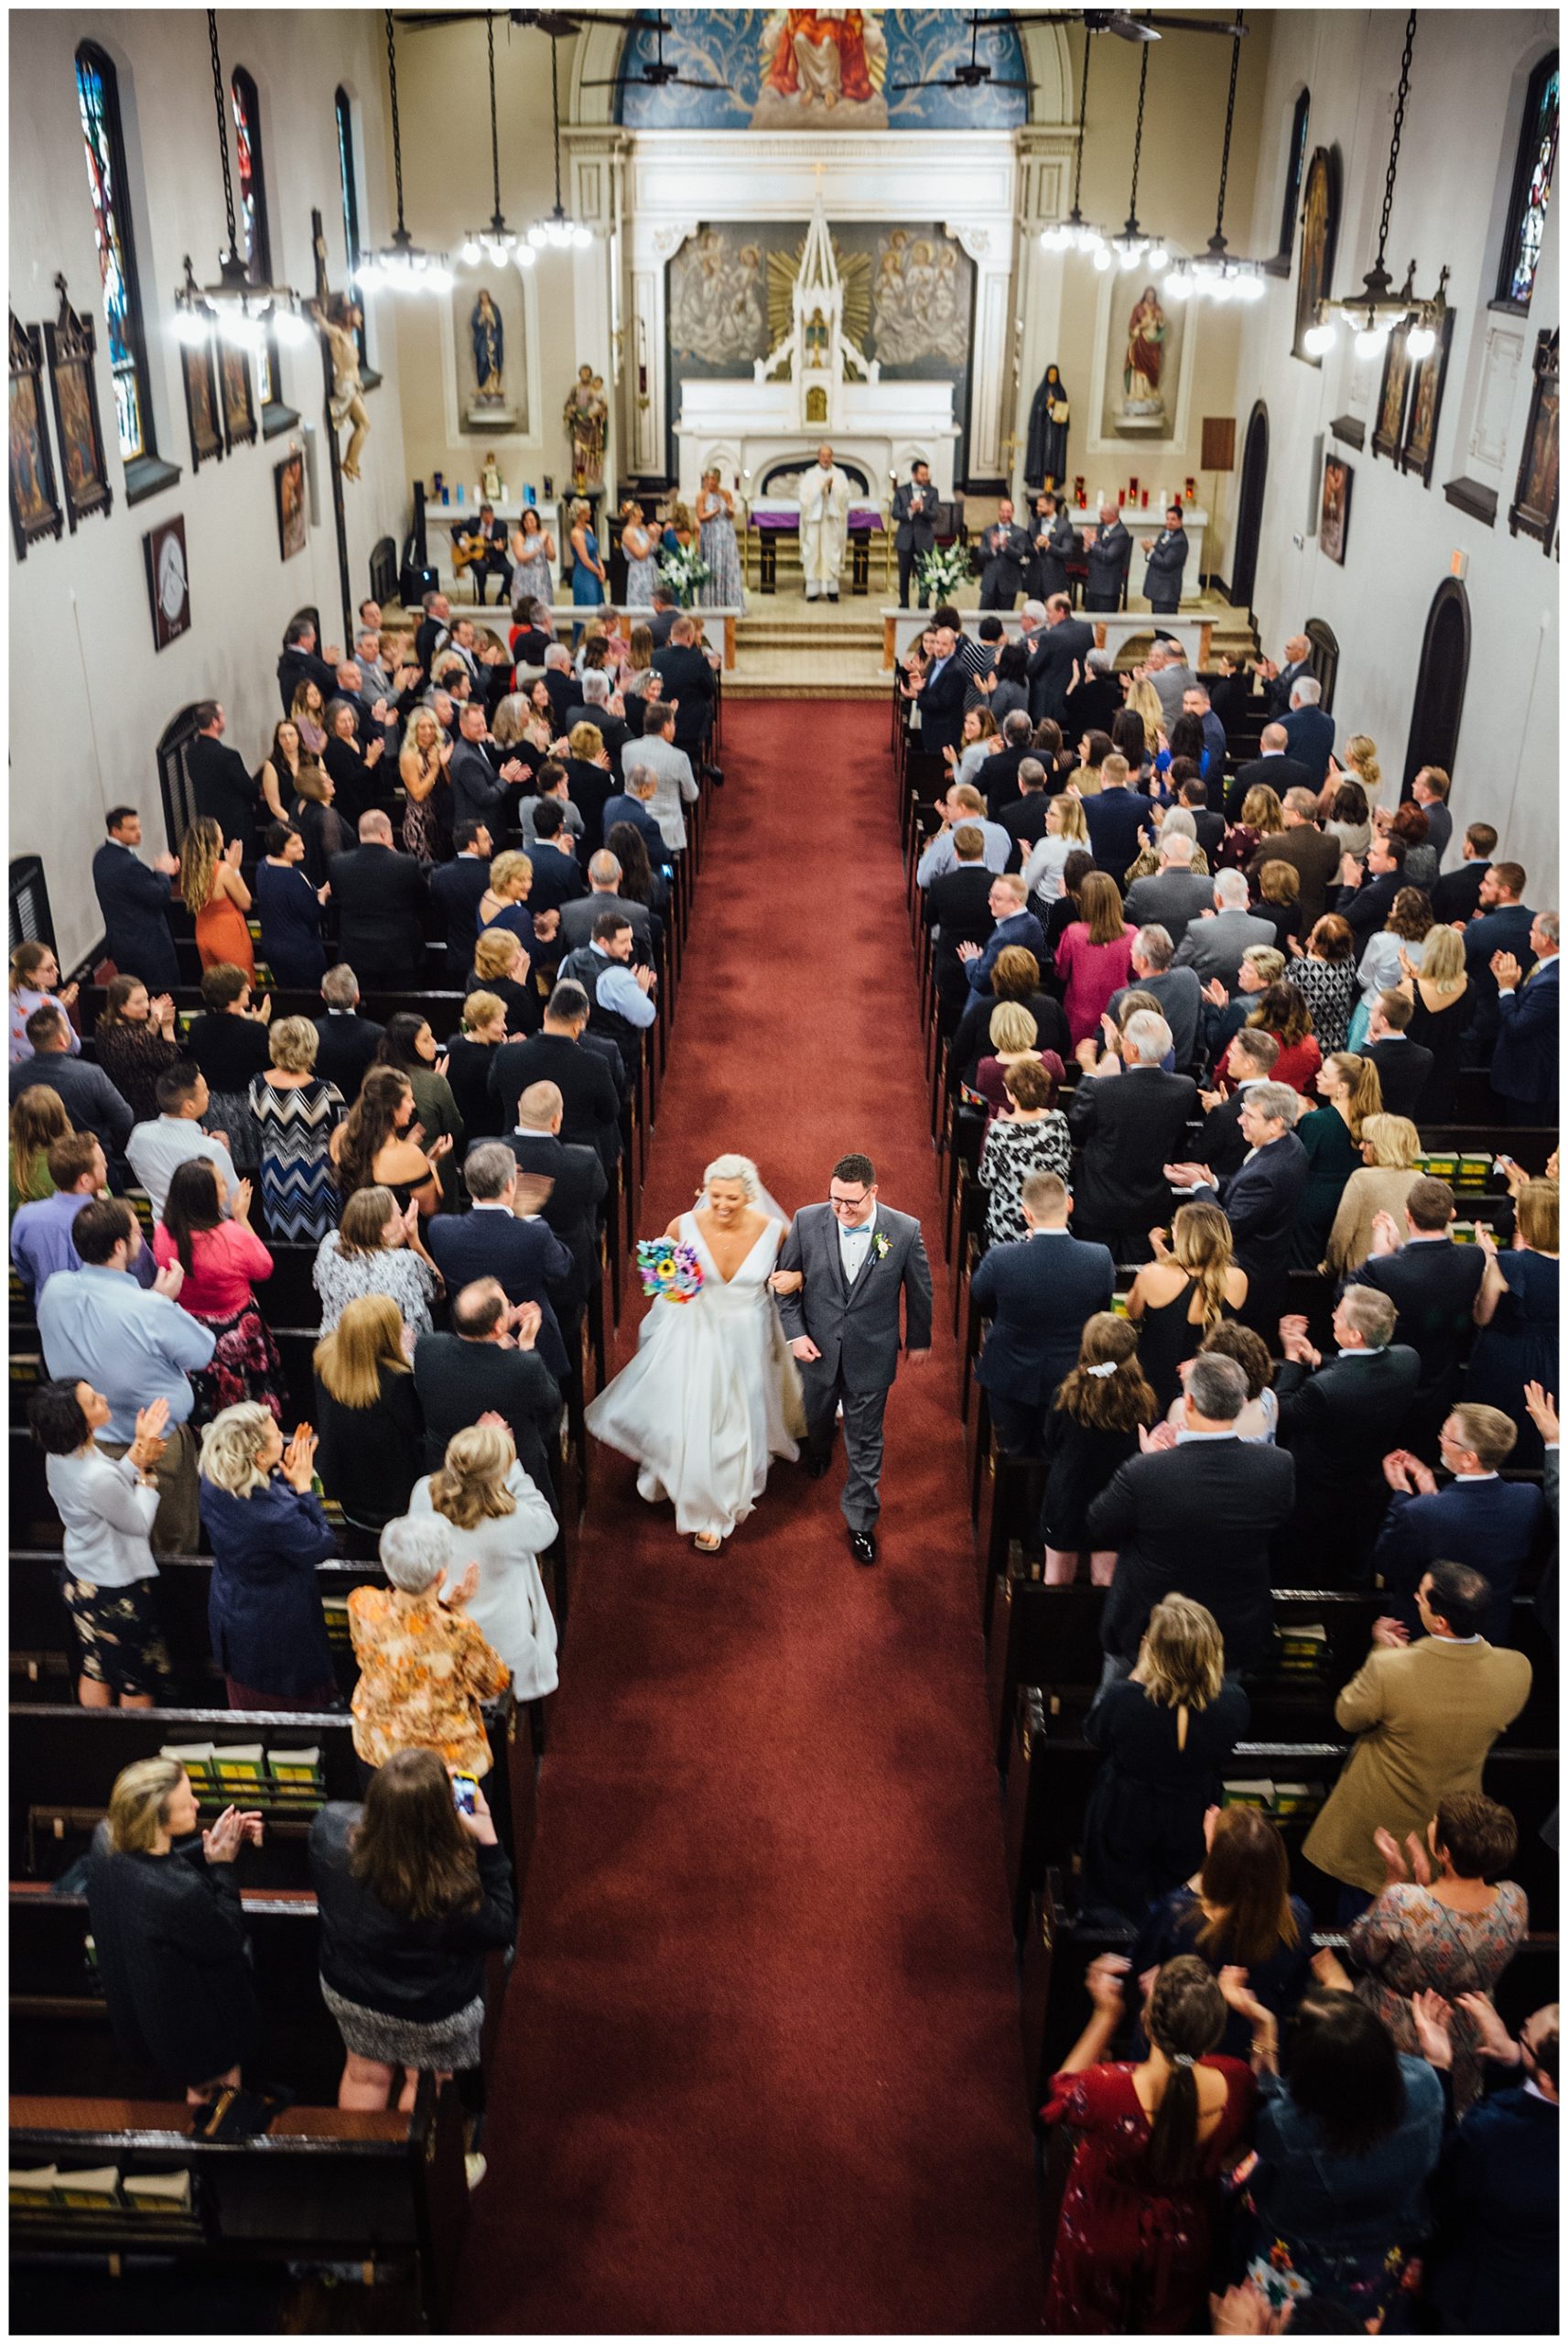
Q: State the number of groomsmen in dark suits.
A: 5